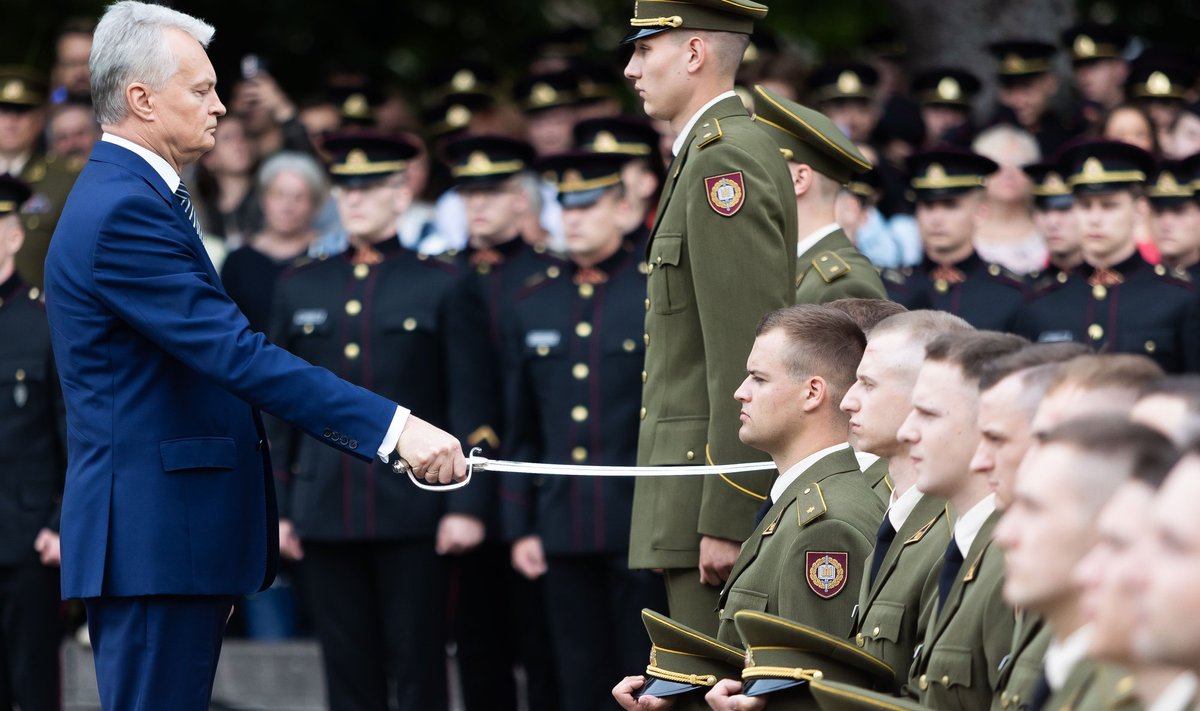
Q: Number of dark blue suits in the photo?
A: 1